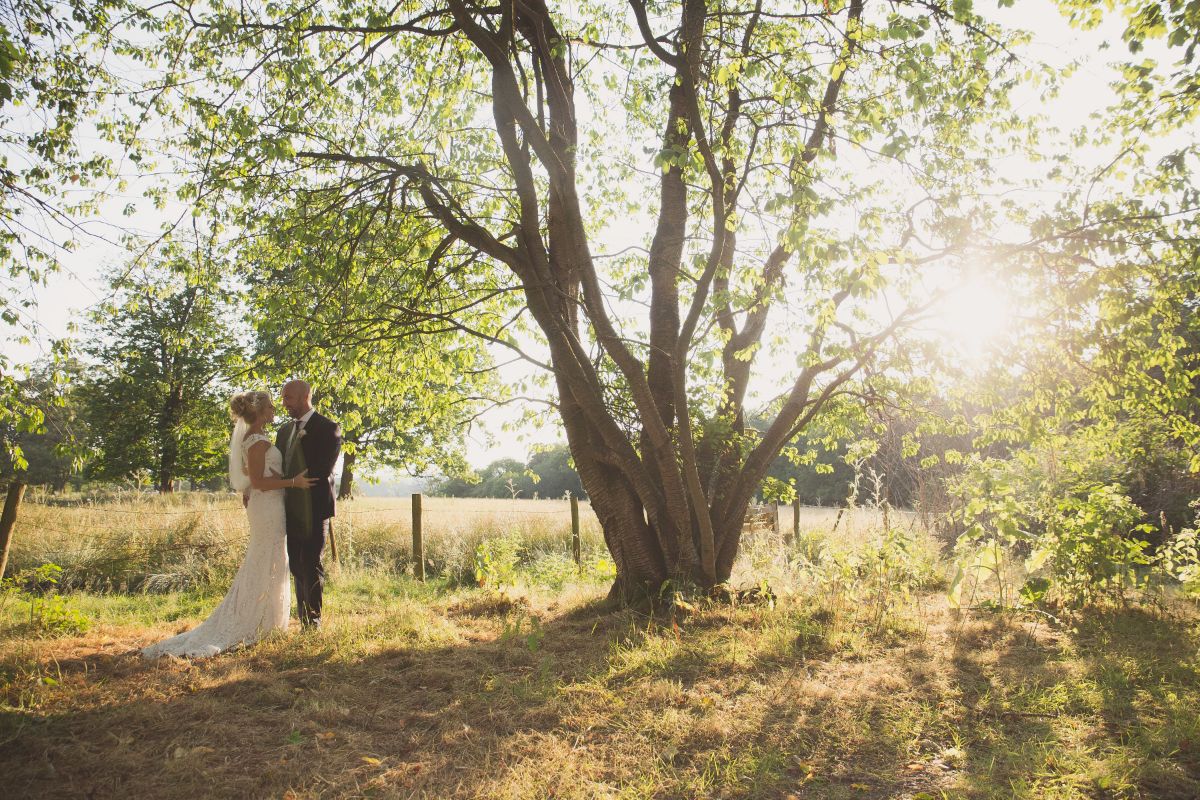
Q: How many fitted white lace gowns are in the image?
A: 1